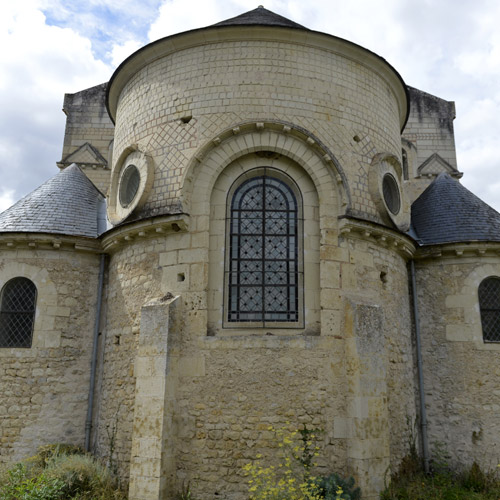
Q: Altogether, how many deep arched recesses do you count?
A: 1